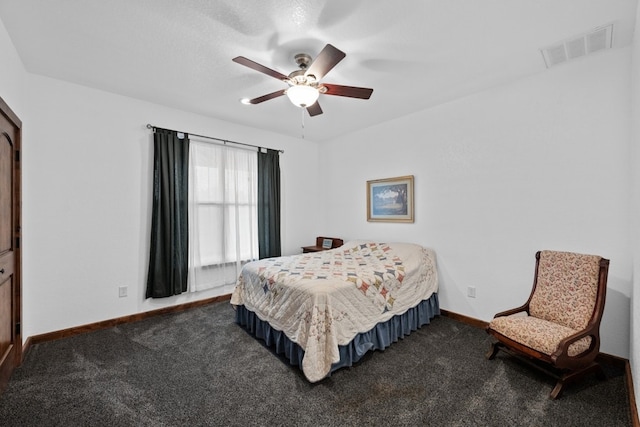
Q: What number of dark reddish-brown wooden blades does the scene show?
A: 5